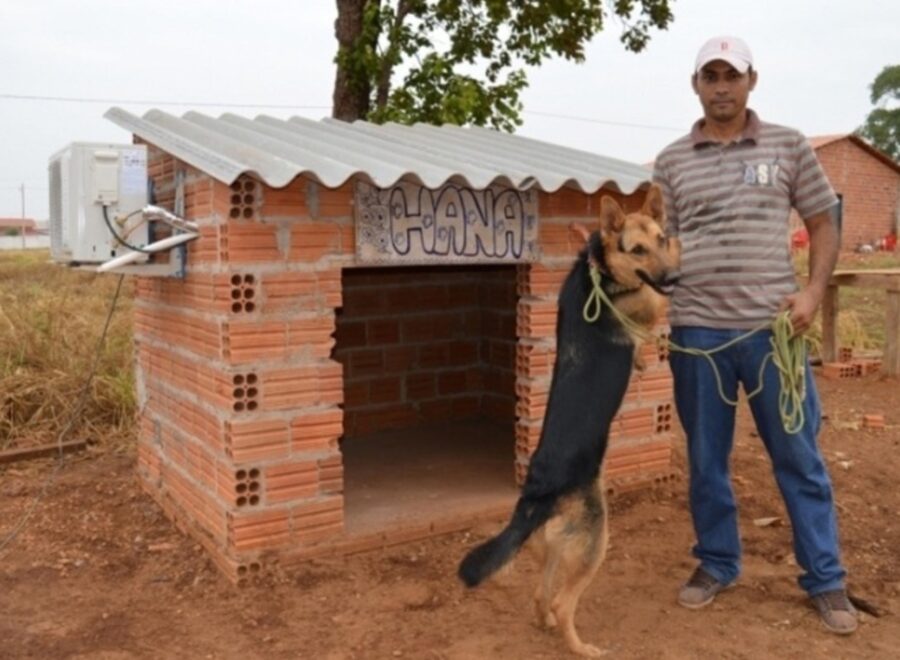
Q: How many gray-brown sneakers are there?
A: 2